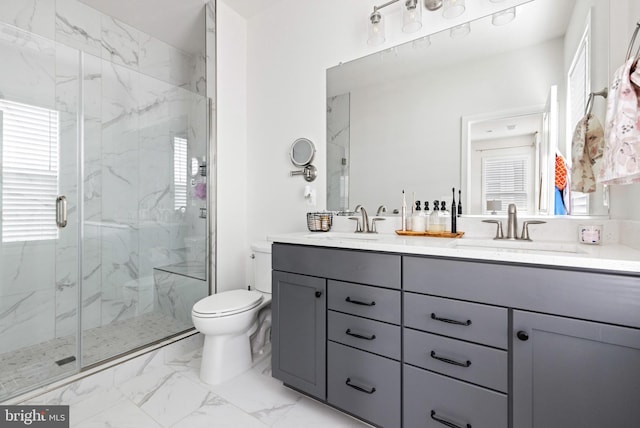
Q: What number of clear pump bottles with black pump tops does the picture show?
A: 2